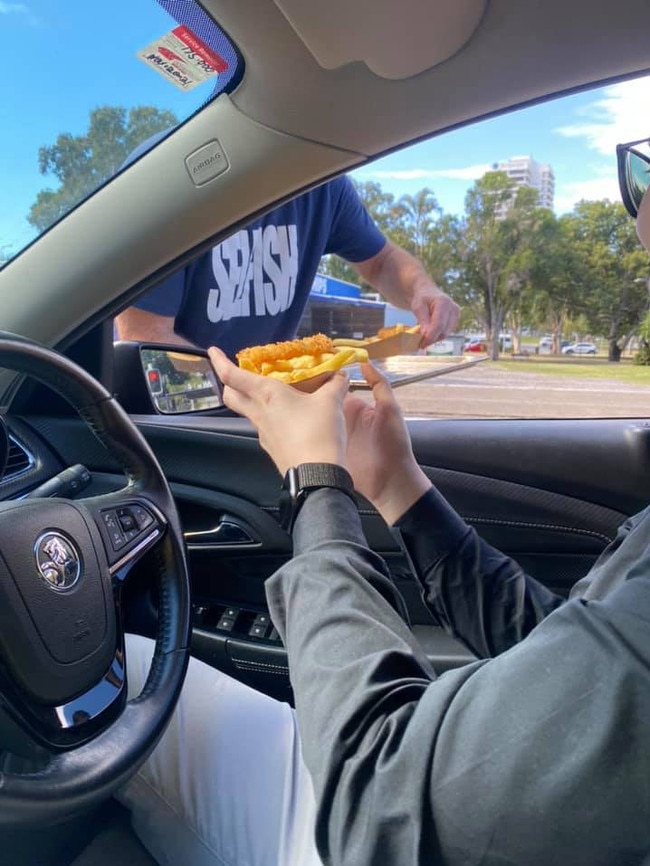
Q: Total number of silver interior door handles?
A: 1